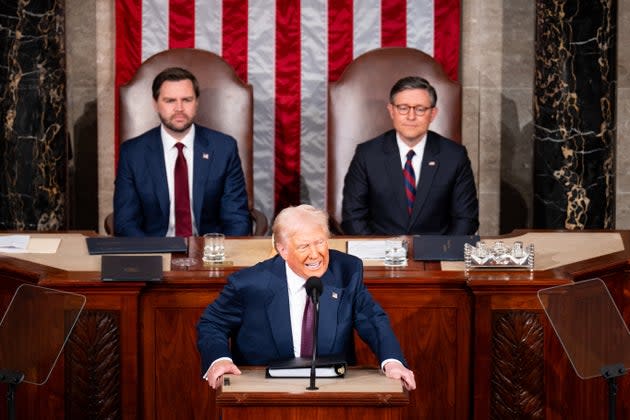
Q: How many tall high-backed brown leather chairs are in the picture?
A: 2